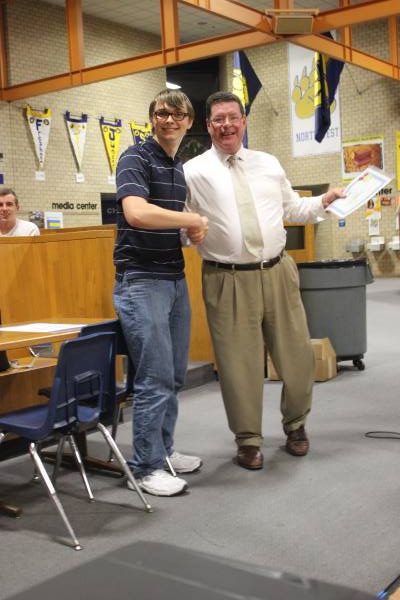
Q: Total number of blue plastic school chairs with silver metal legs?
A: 2